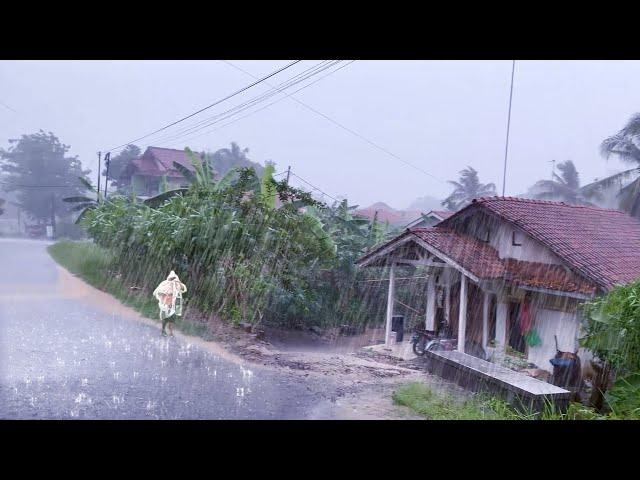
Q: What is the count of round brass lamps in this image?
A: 0